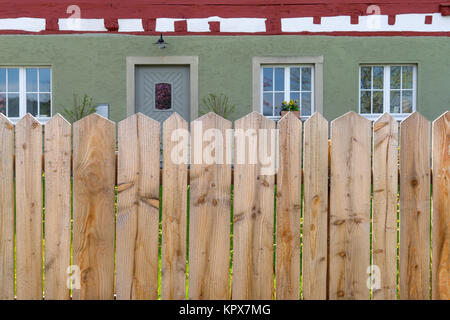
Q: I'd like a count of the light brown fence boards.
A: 14